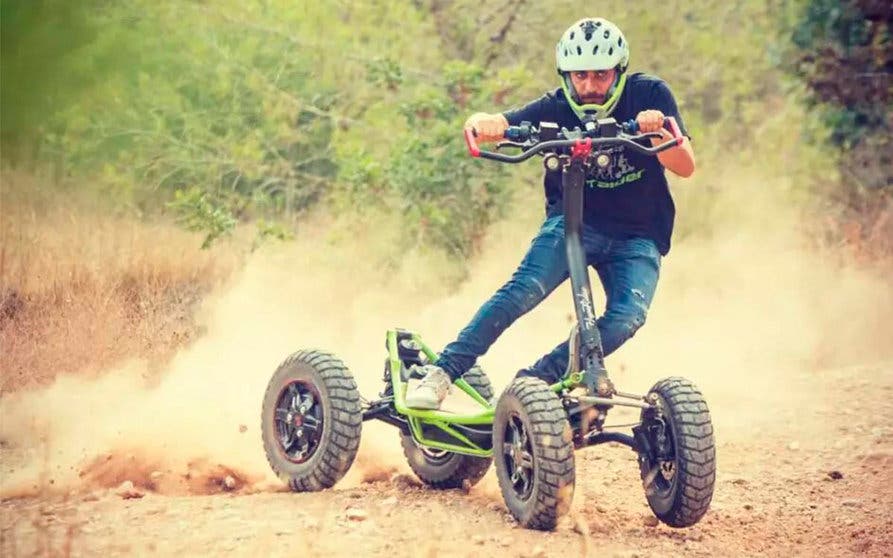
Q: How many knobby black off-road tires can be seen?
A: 4